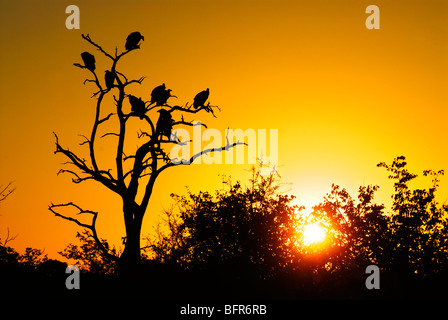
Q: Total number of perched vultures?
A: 7